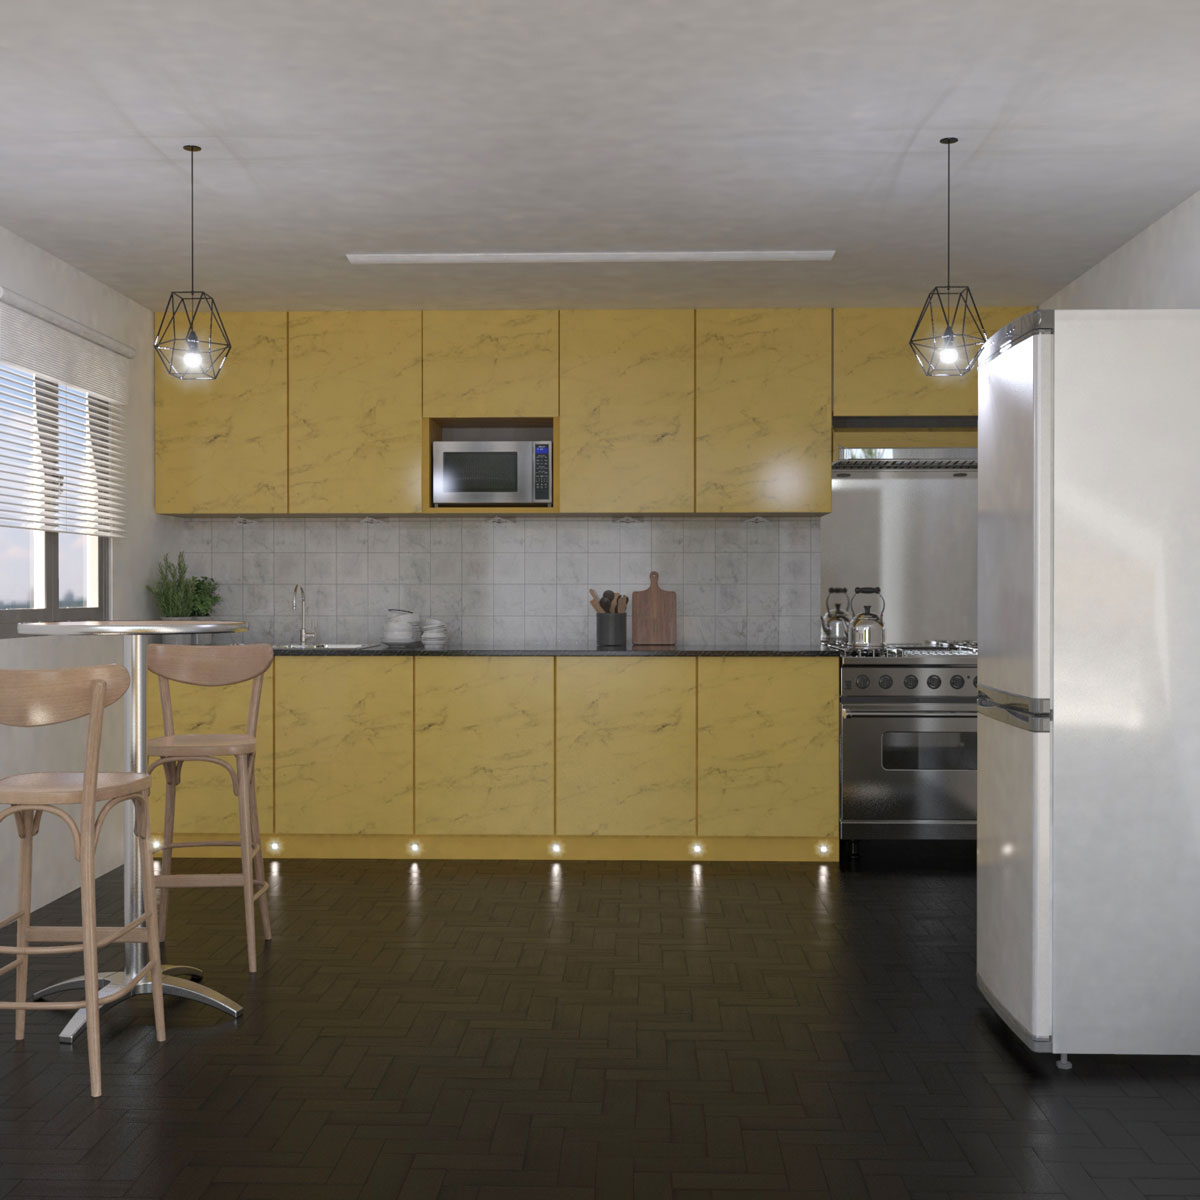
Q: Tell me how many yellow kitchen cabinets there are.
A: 11